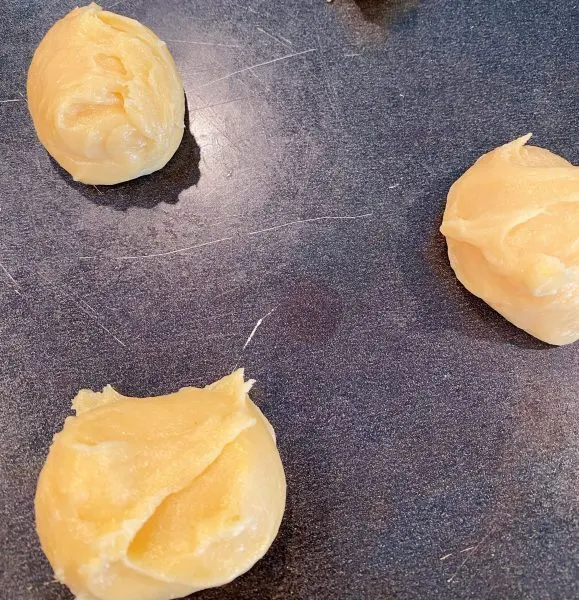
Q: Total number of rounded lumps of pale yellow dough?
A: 3